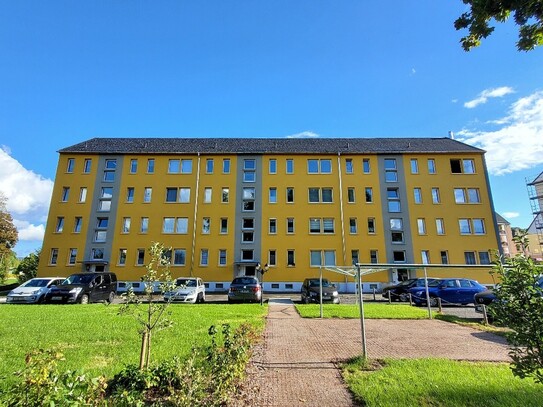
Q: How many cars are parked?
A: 8